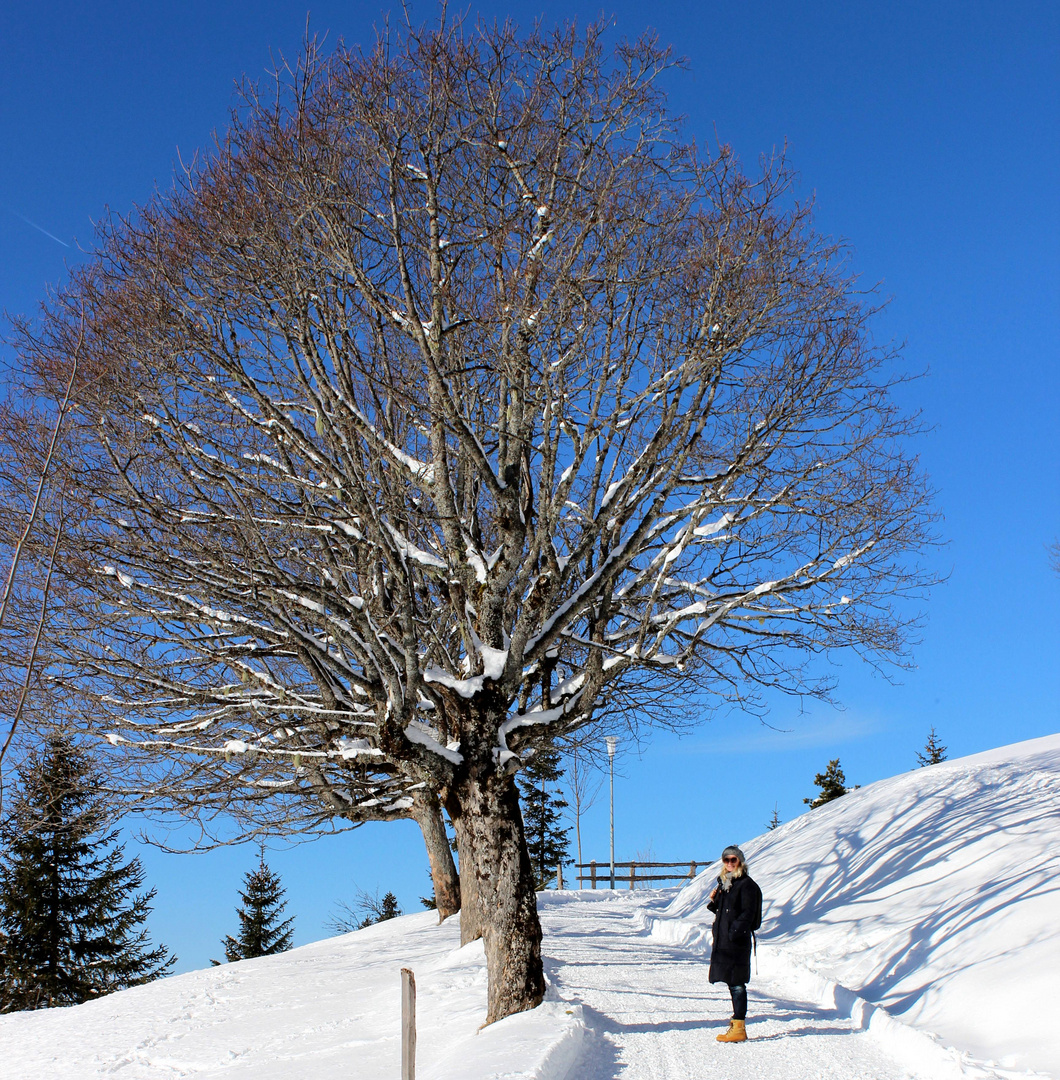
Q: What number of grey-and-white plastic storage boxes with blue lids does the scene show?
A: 0